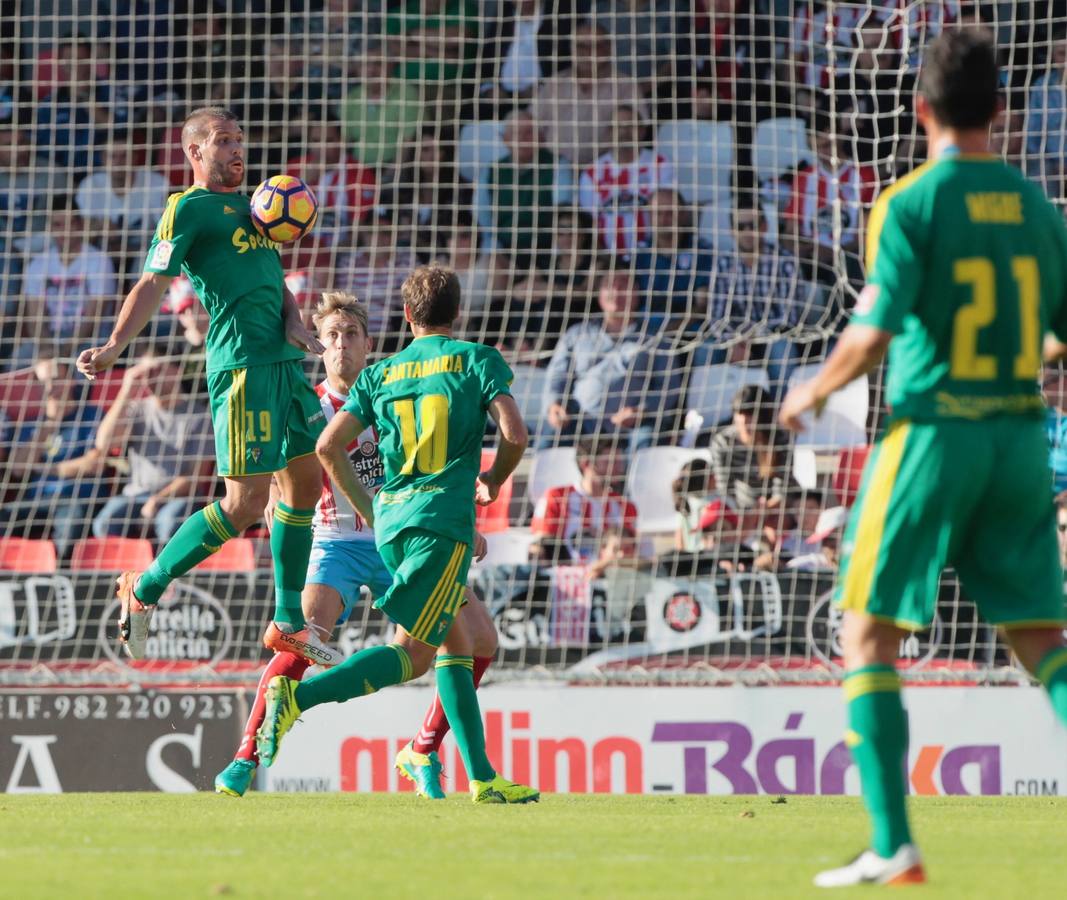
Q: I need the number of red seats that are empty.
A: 5